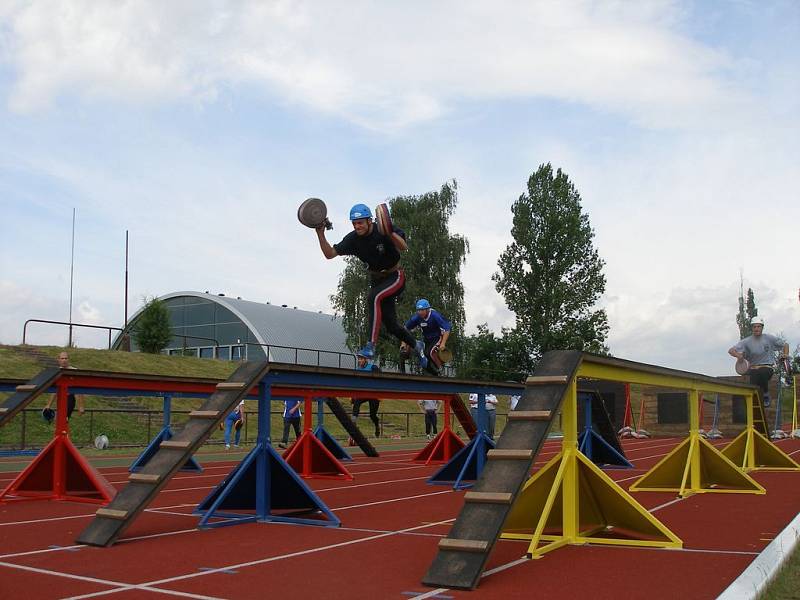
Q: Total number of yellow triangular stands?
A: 3